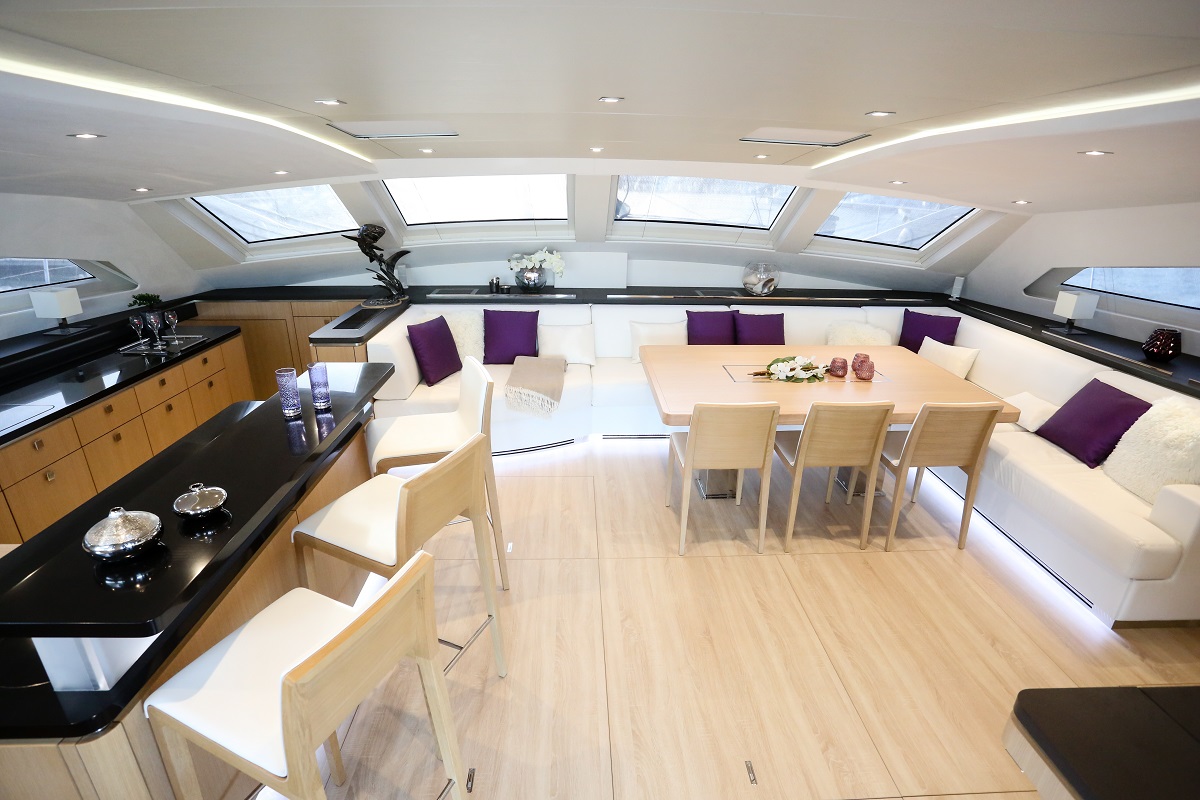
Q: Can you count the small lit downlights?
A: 12